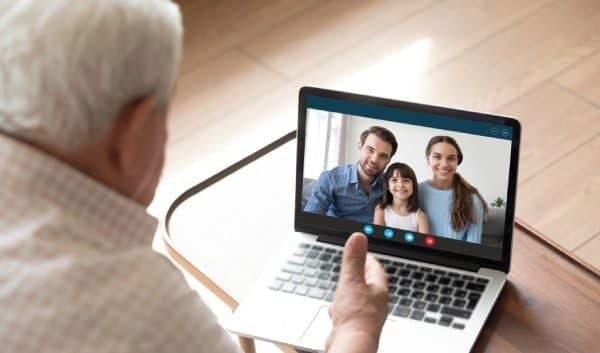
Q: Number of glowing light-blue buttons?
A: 3